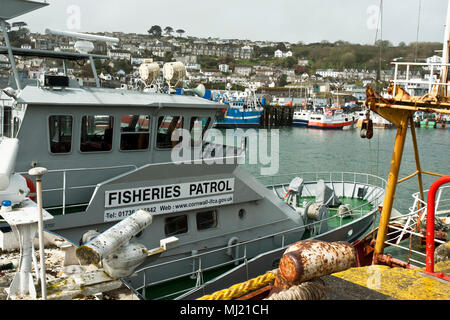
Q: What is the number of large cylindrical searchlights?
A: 2